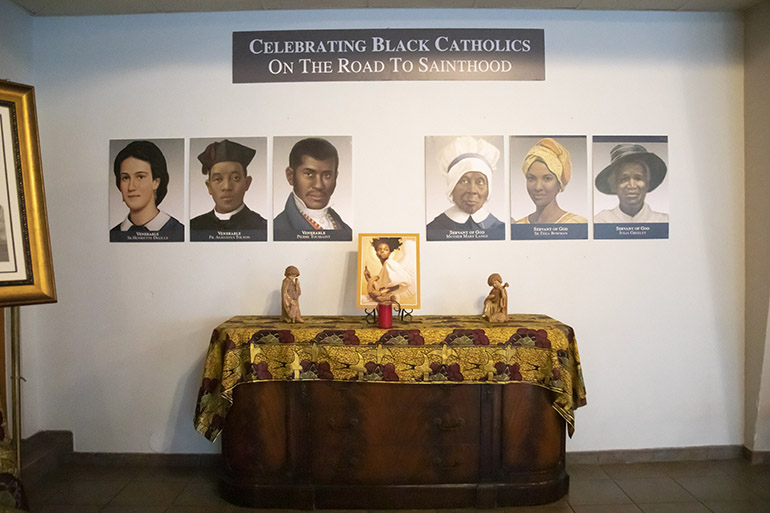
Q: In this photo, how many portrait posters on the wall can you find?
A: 6